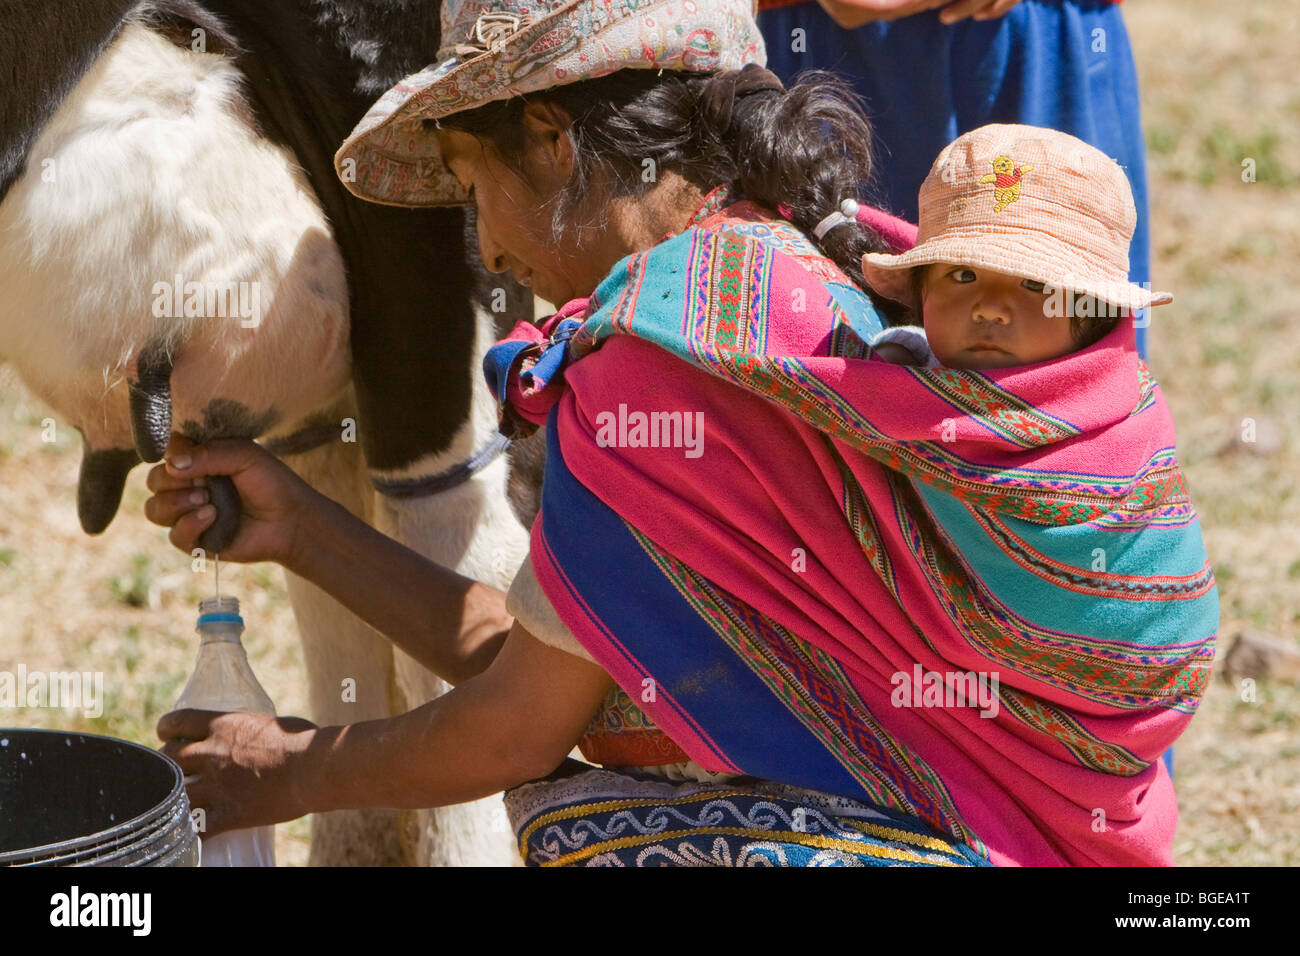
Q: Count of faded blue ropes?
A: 1